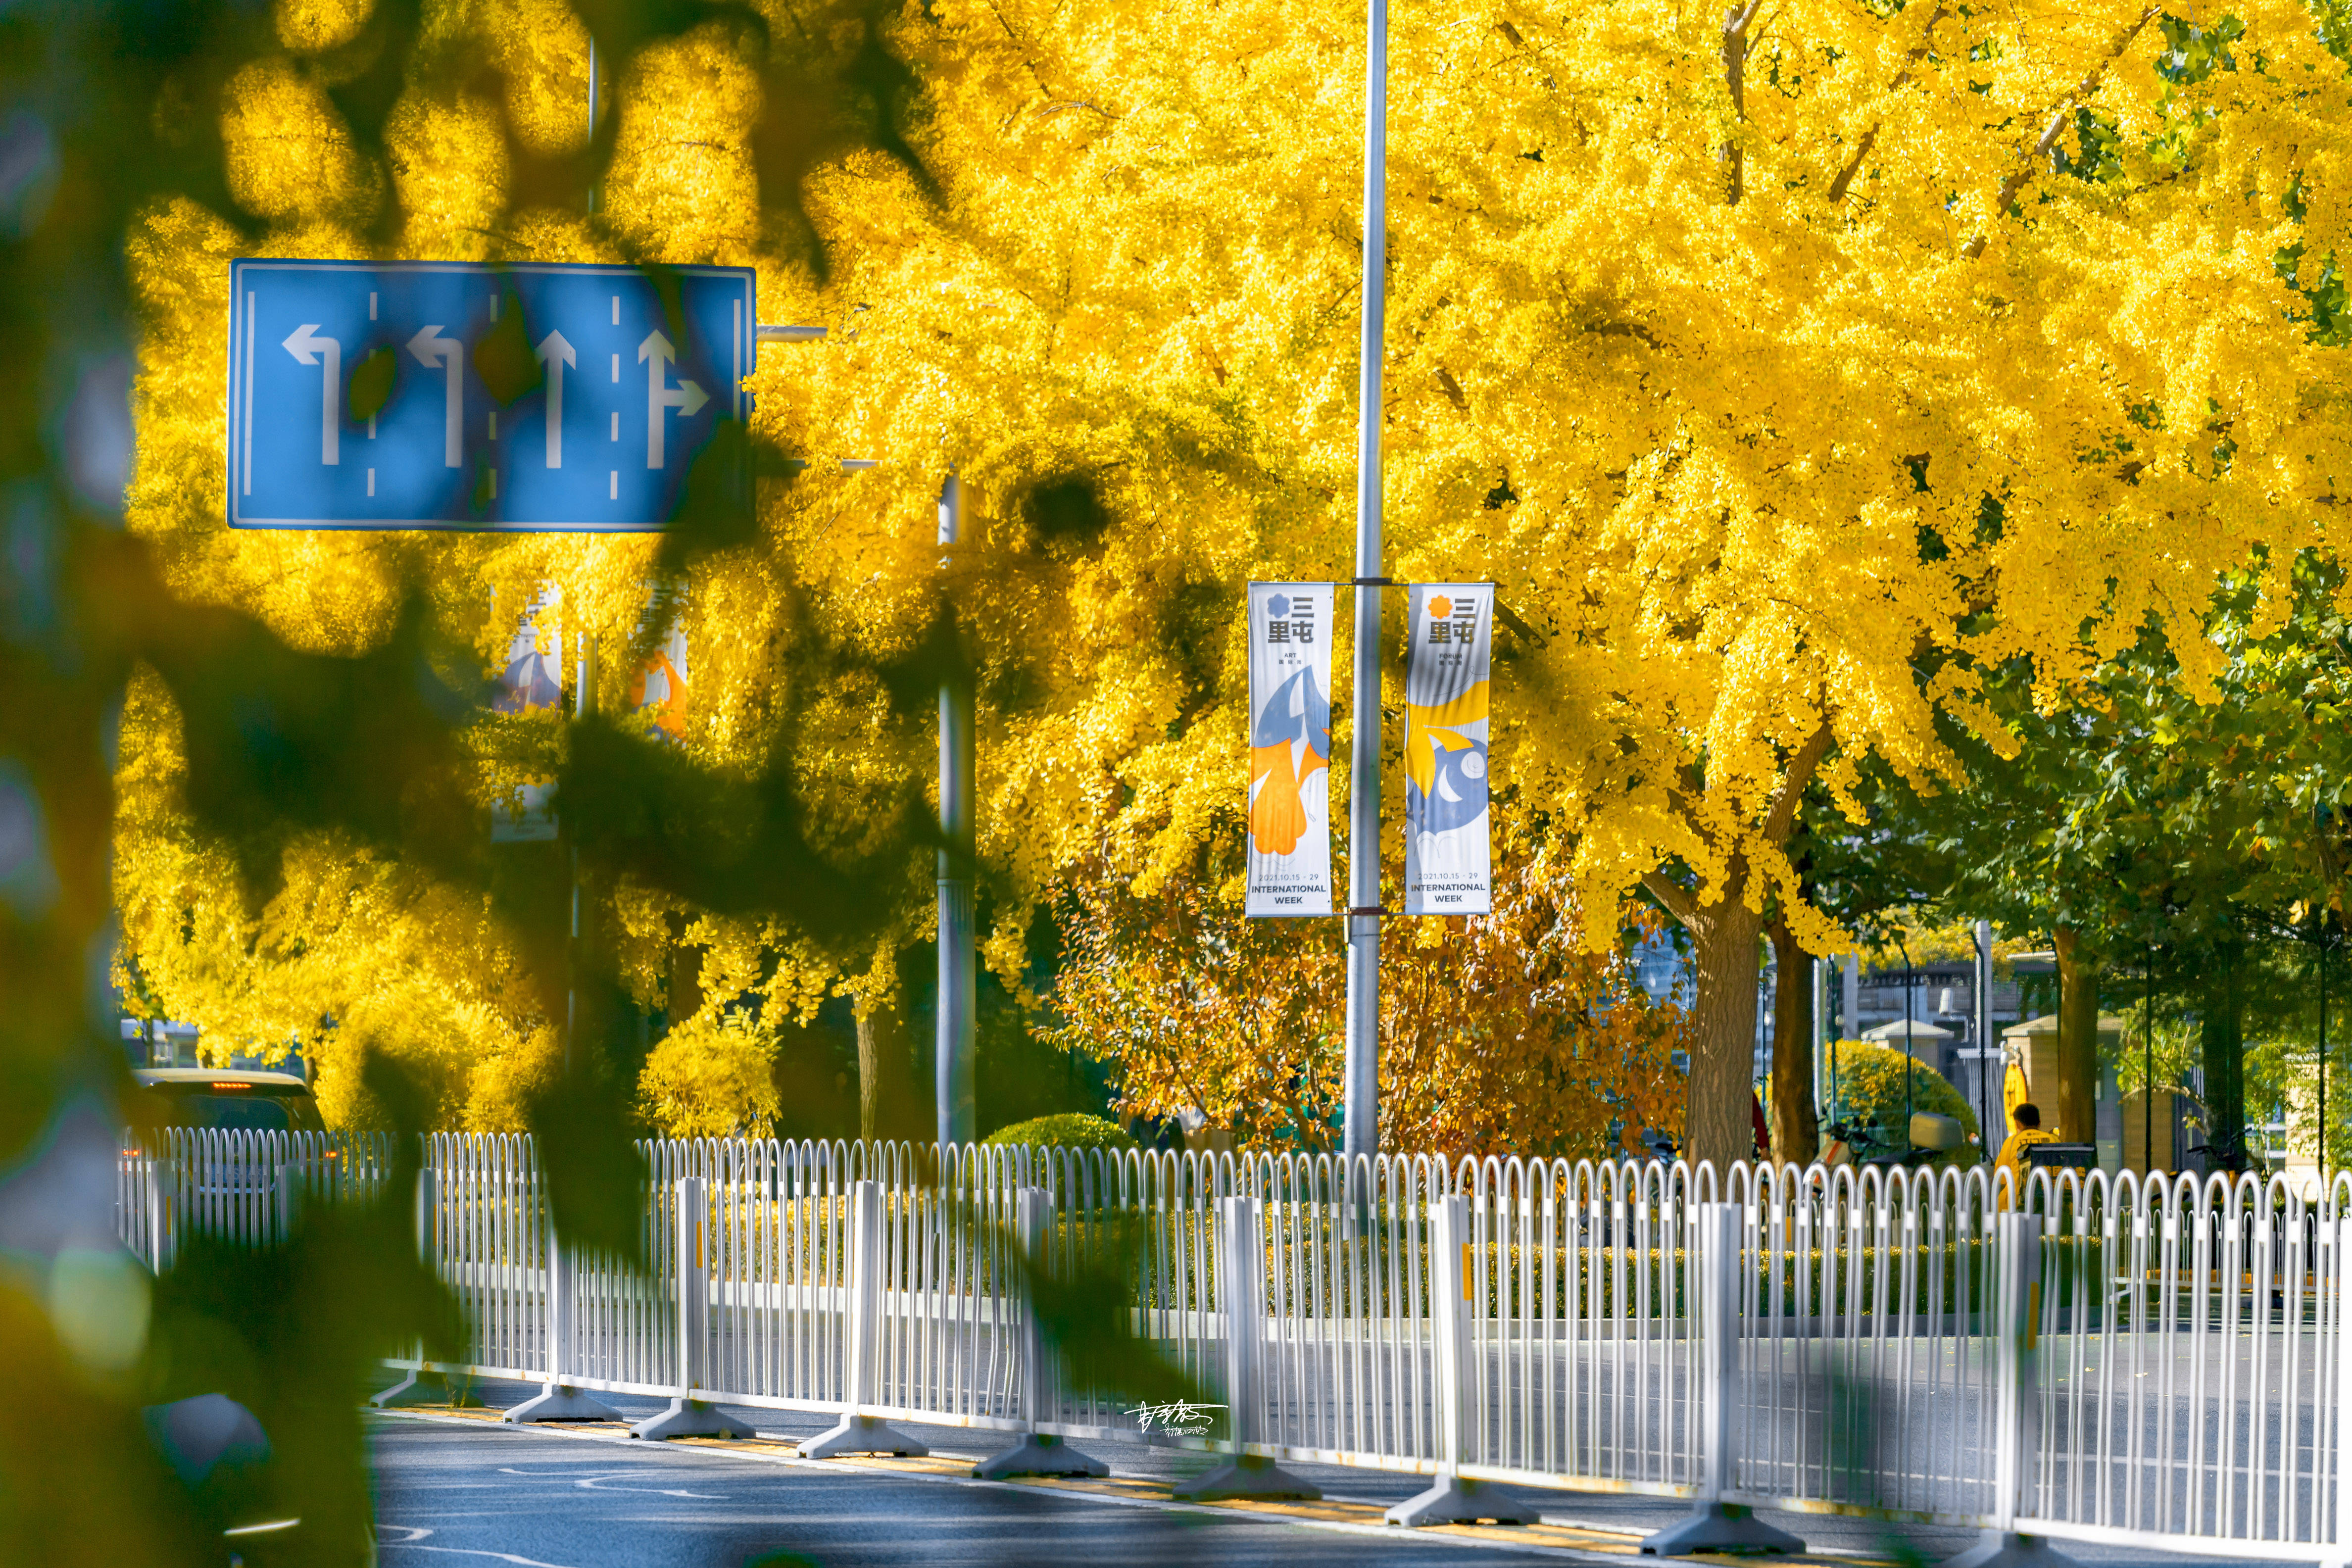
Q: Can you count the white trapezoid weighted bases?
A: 9